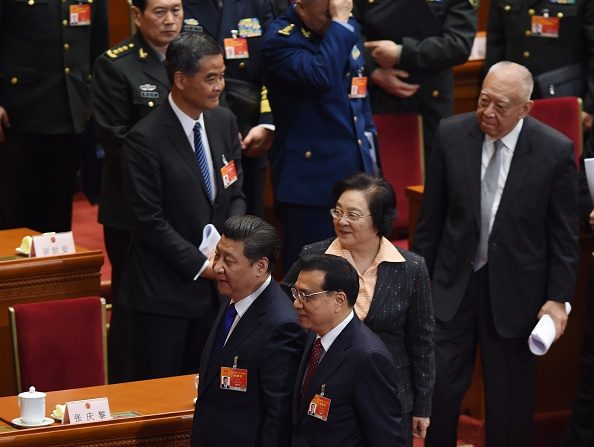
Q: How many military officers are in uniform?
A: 6